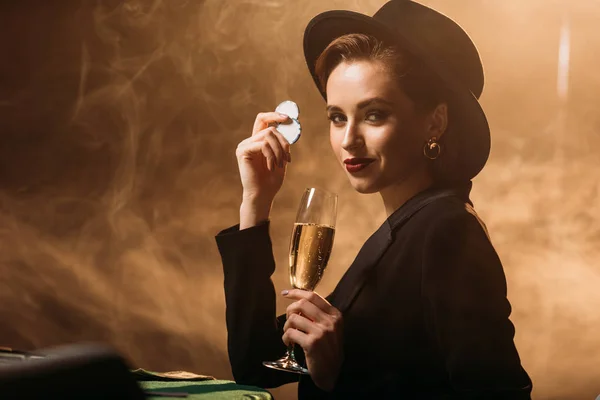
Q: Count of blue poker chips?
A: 0